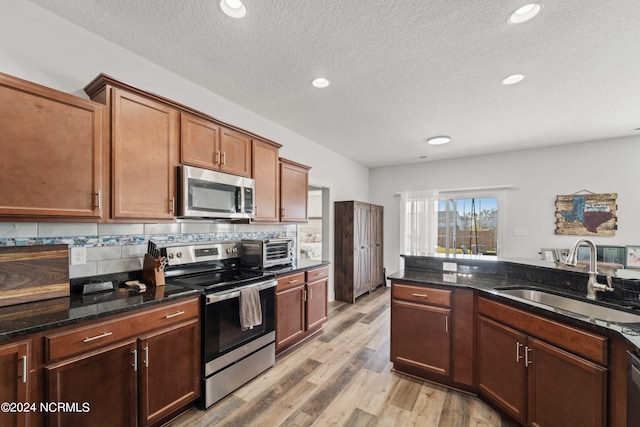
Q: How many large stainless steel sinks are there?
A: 1